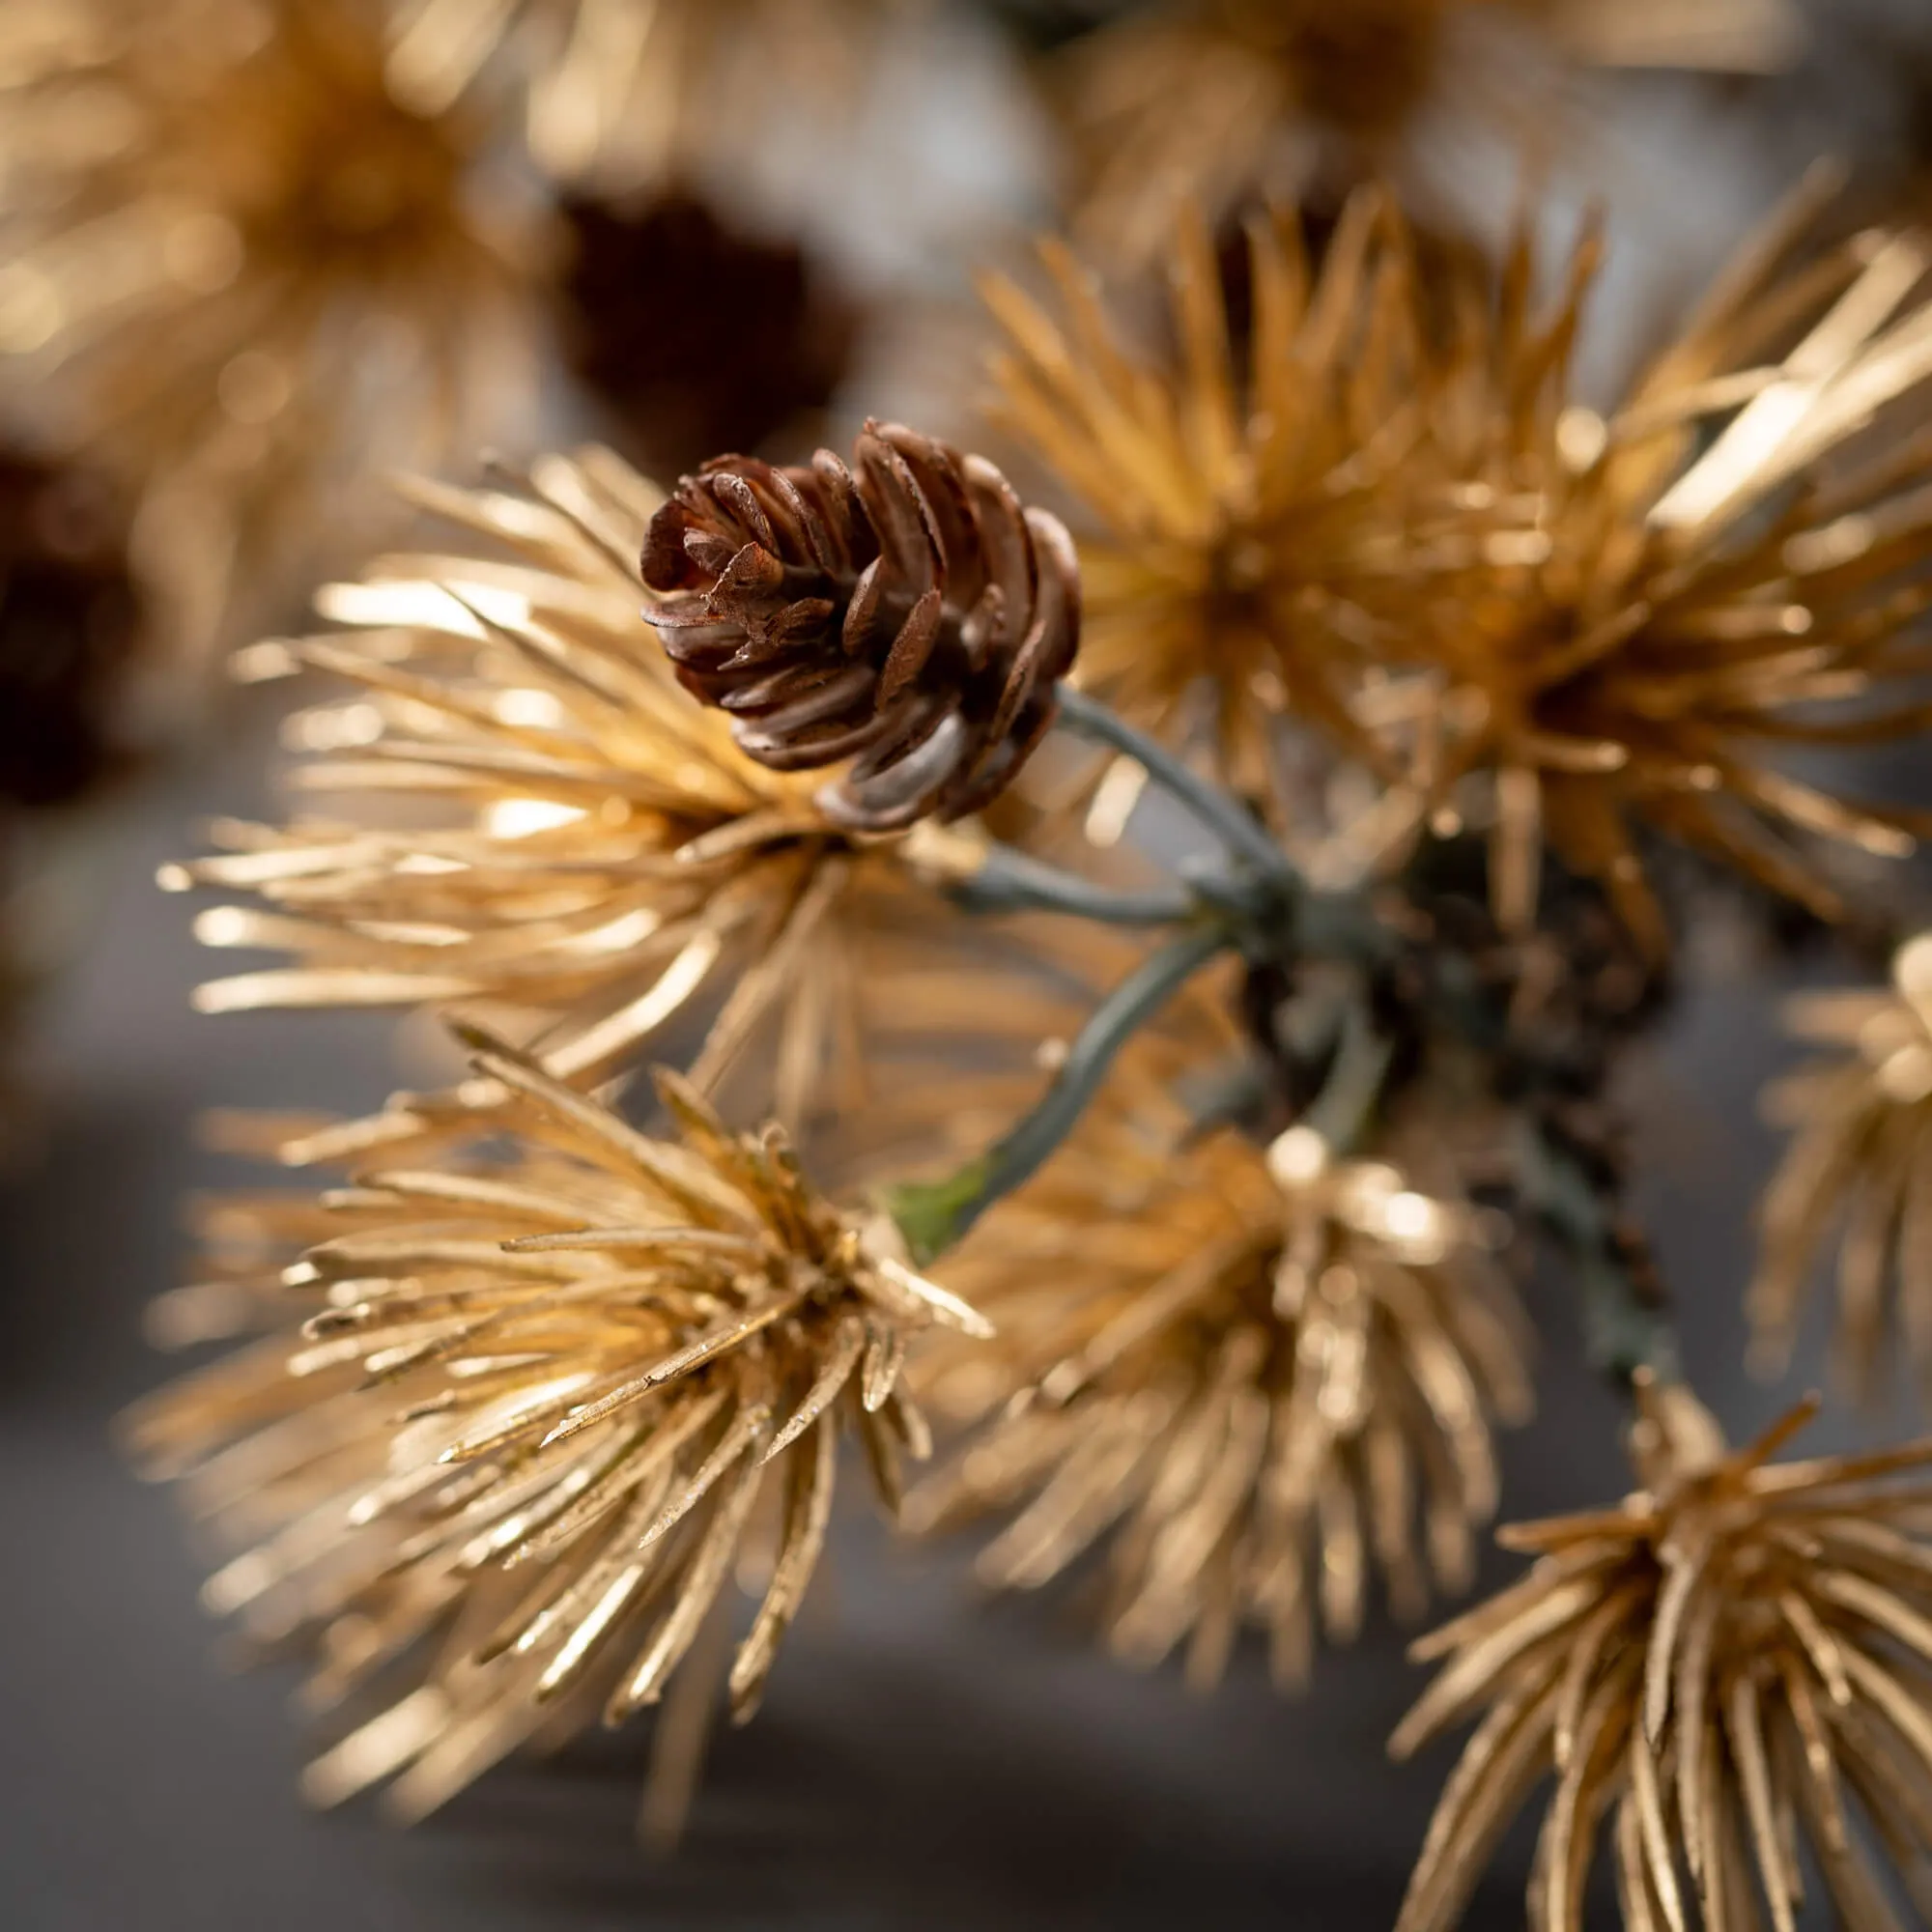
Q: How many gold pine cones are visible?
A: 0